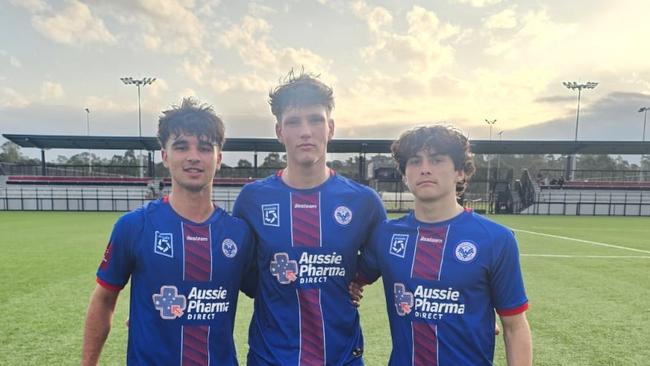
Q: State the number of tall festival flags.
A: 0